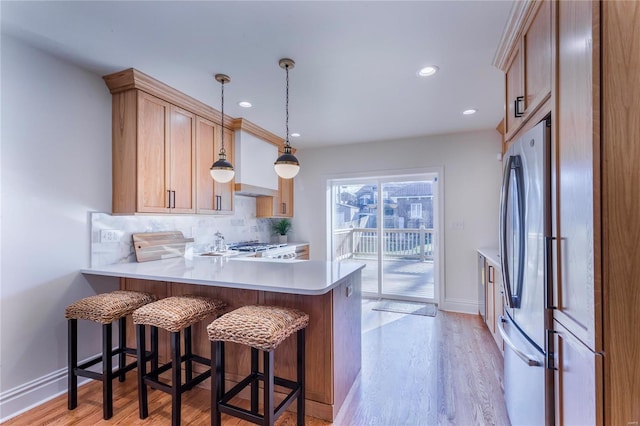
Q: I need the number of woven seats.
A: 3